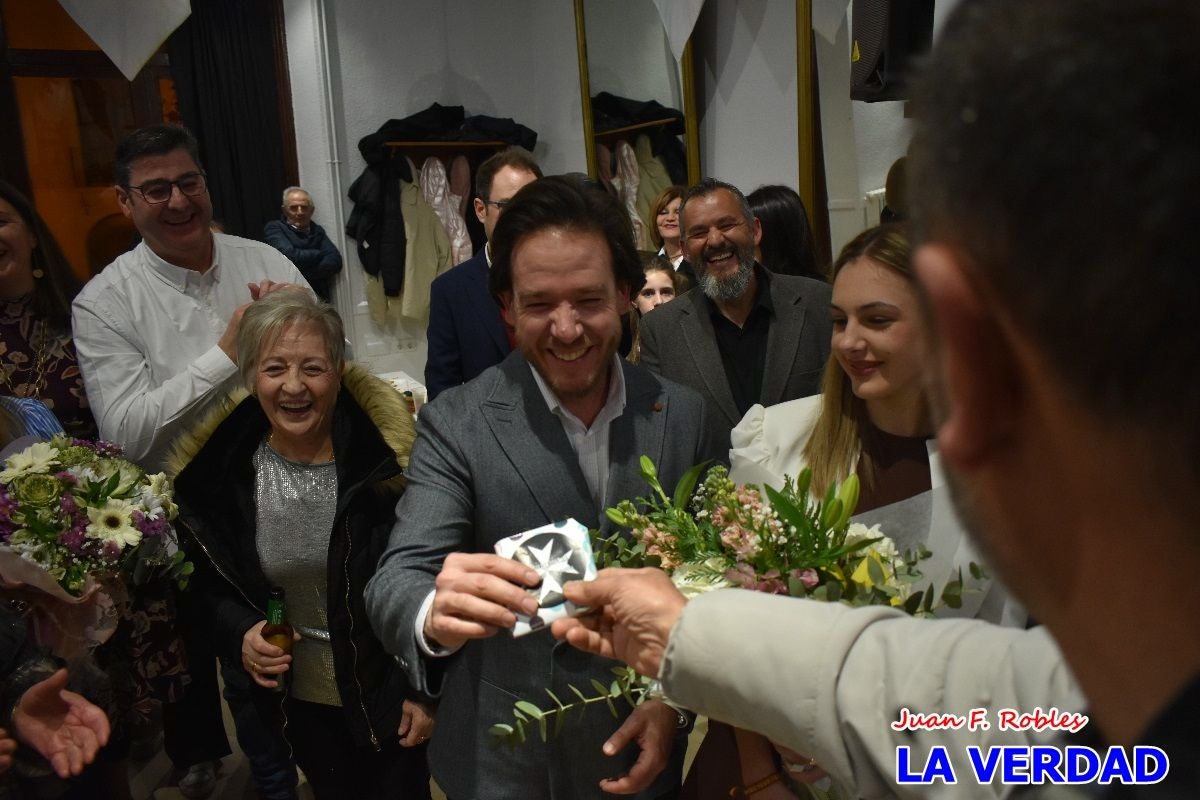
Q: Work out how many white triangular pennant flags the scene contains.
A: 3